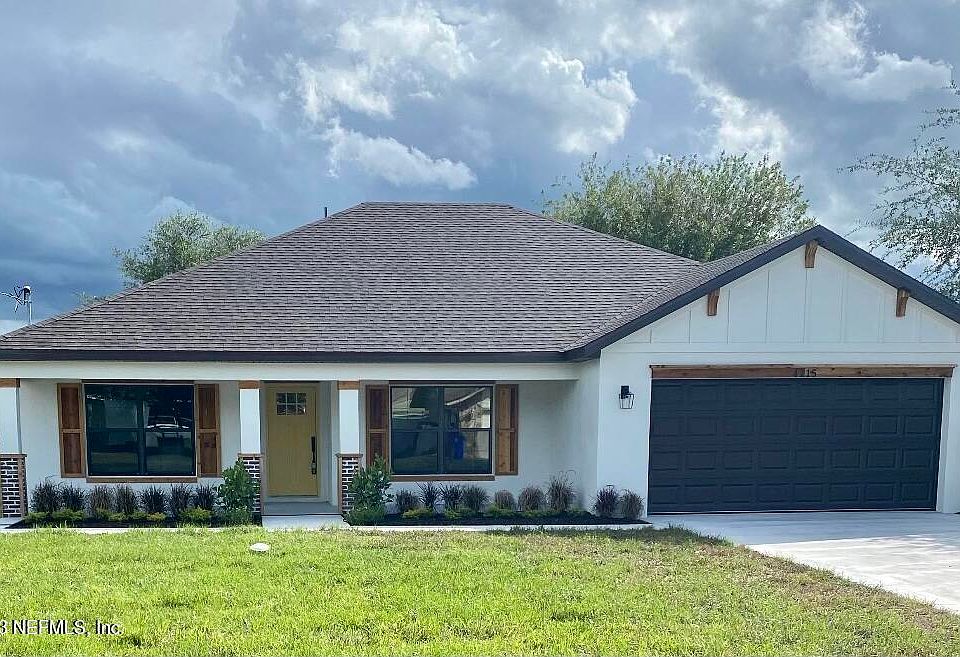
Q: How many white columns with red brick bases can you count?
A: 3